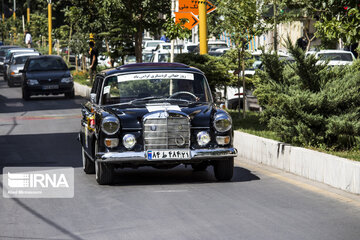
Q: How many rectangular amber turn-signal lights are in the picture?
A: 2